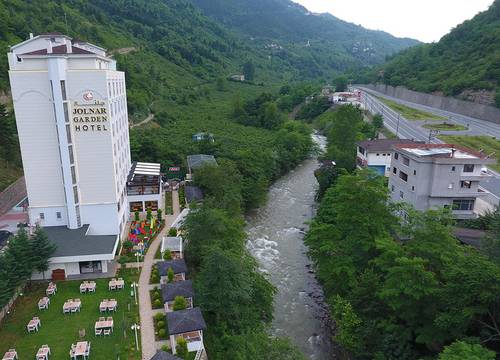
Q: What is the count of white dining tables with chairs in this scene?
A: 11